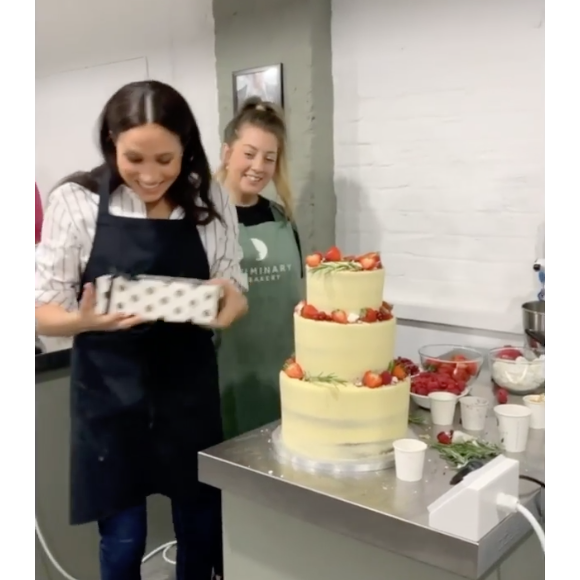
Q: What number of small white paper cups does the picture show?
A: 5